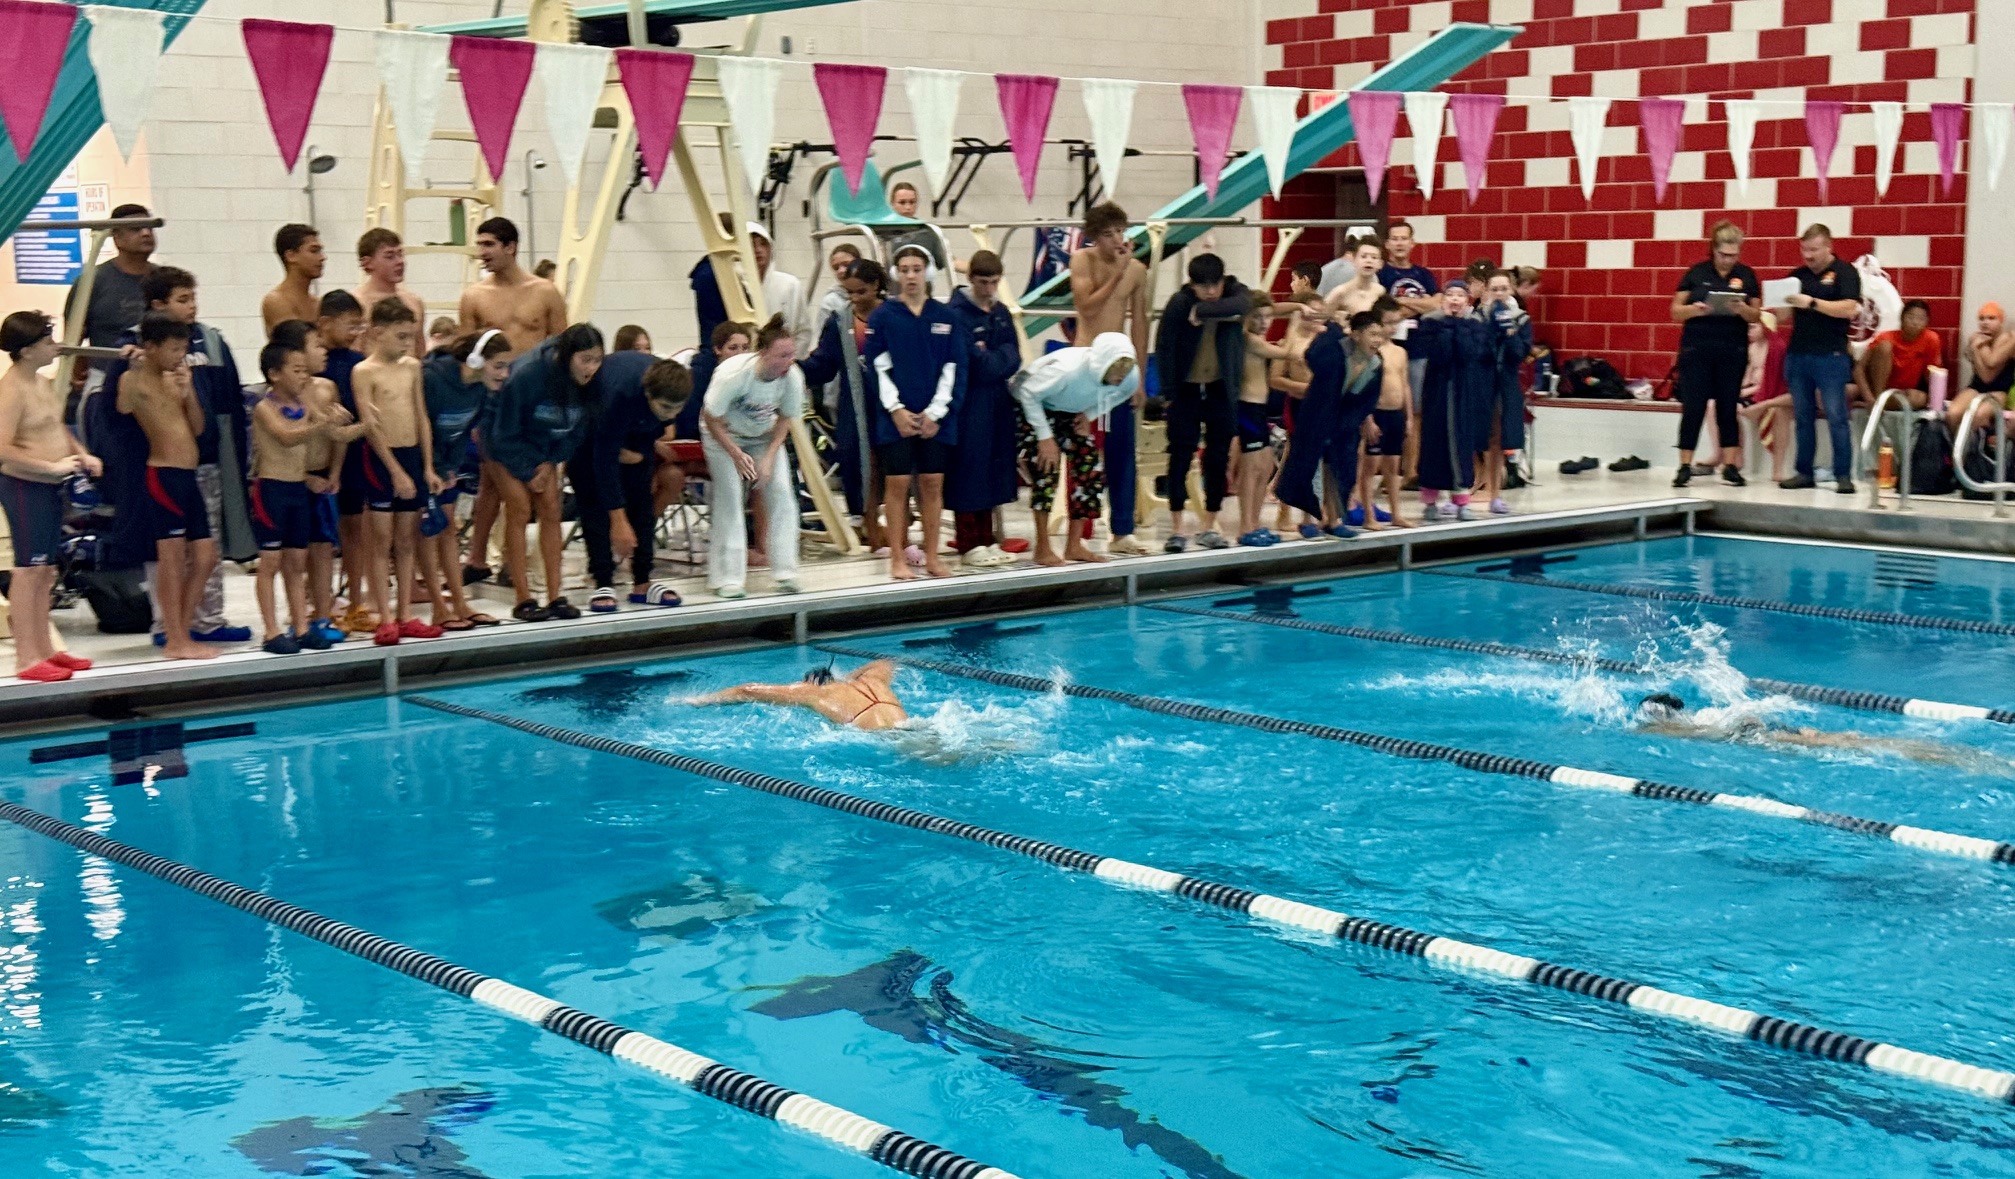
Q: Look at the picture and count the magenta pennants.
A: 12